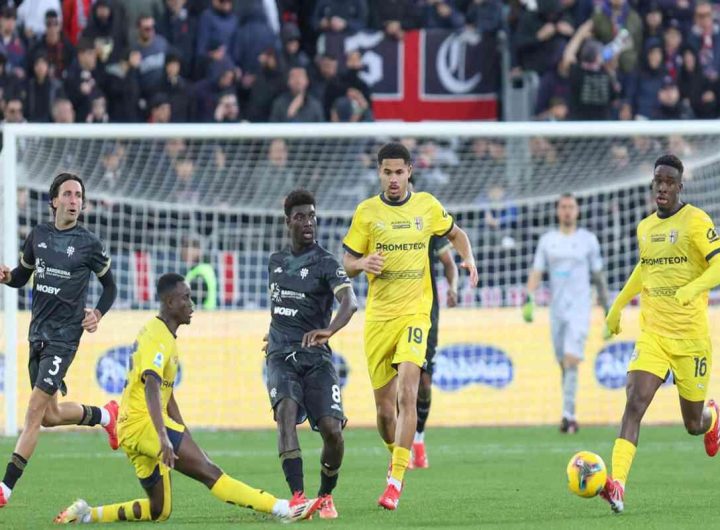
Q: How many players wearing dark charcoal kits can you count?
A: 3